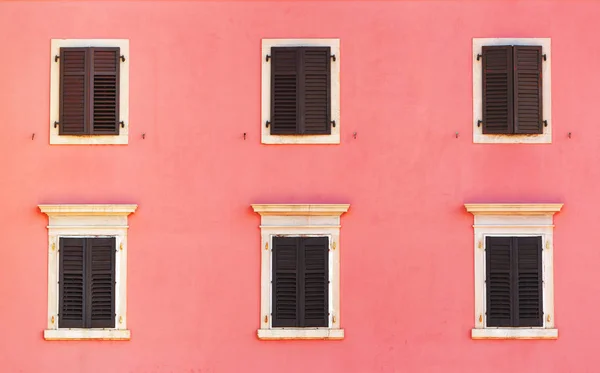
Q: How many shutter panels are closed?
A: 12